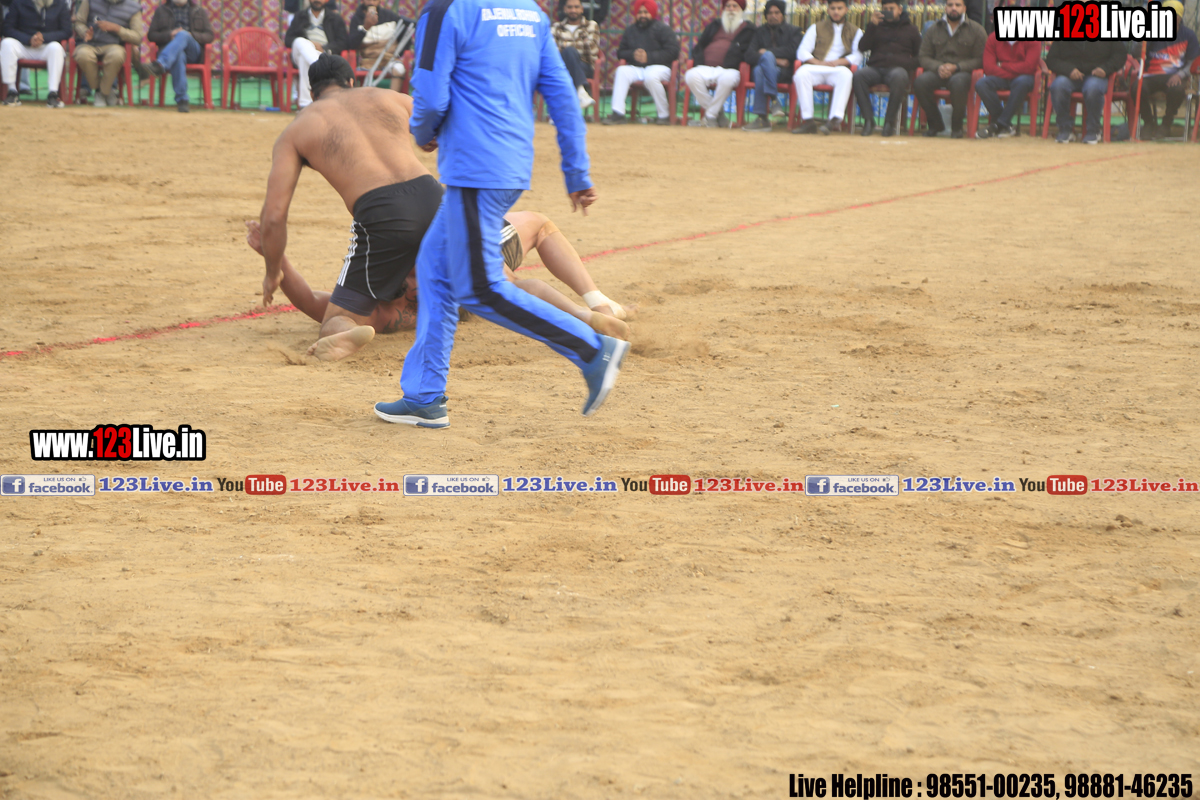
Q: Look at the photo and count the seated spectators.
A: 15